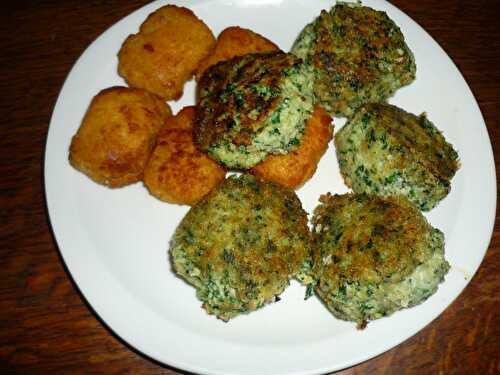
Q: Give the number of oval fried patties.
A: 10